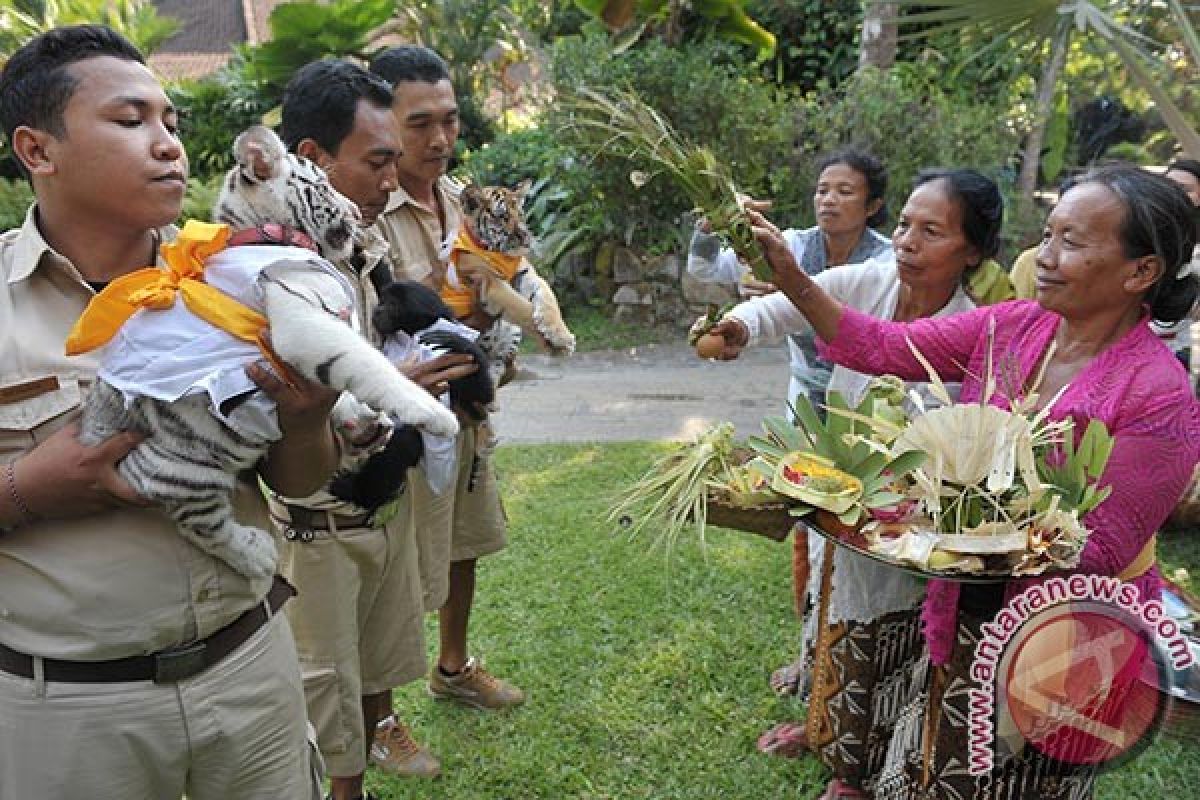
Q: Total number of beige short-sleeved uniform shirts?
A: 3